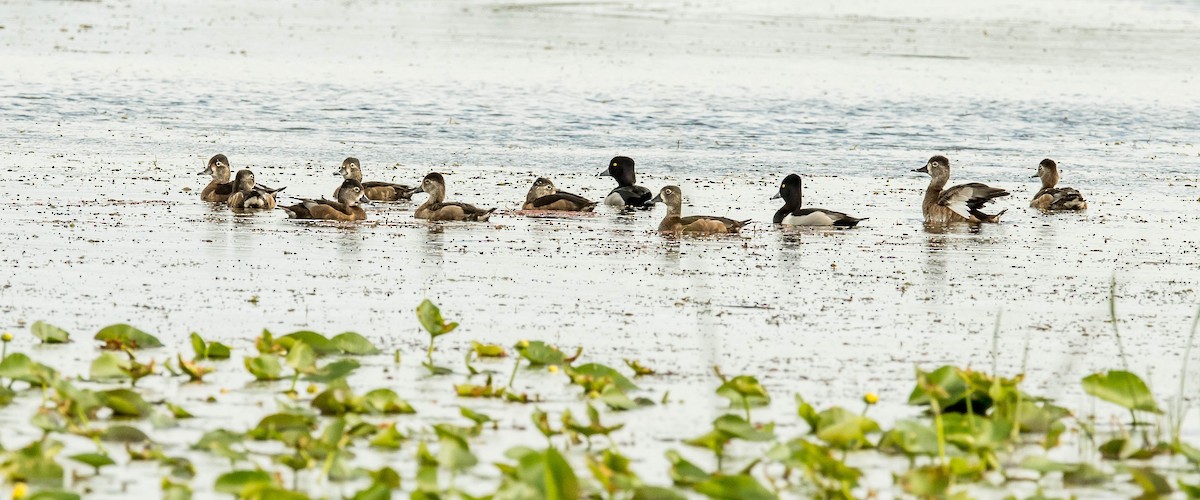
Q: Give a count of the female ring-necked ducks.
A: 9